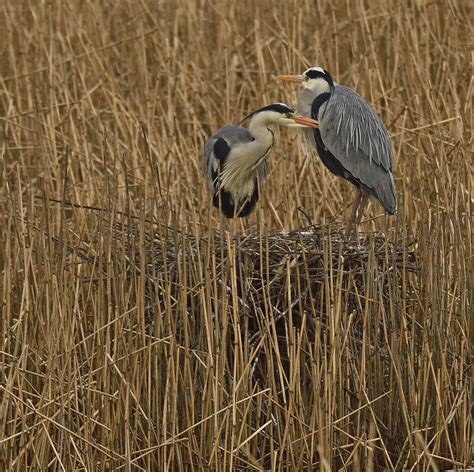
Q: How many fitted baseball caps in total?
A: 0